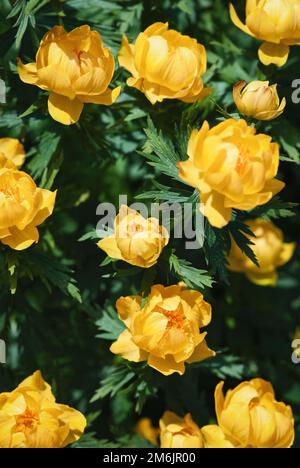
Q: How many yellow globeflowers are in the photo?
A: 13